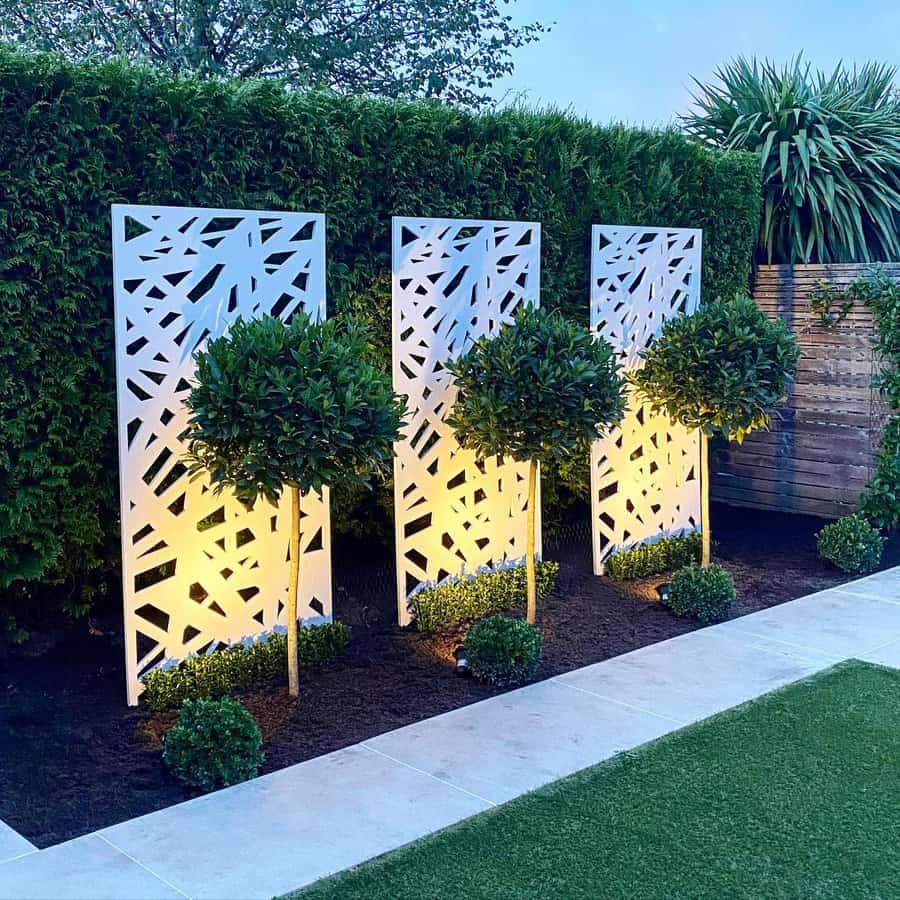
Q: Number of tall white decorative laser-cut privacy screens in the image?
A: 3